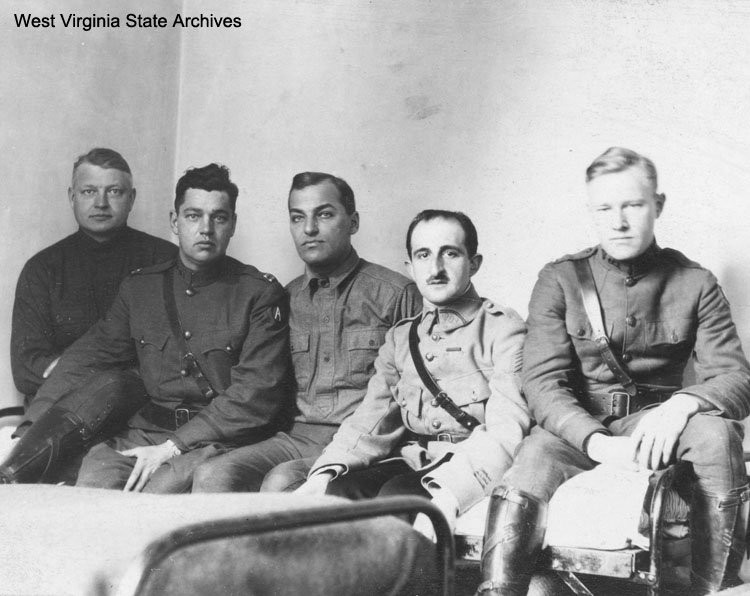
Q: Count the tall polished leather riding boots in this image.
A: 3